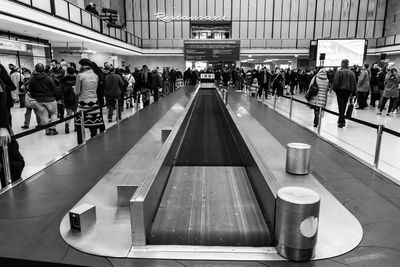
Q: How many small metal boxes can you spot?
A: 3